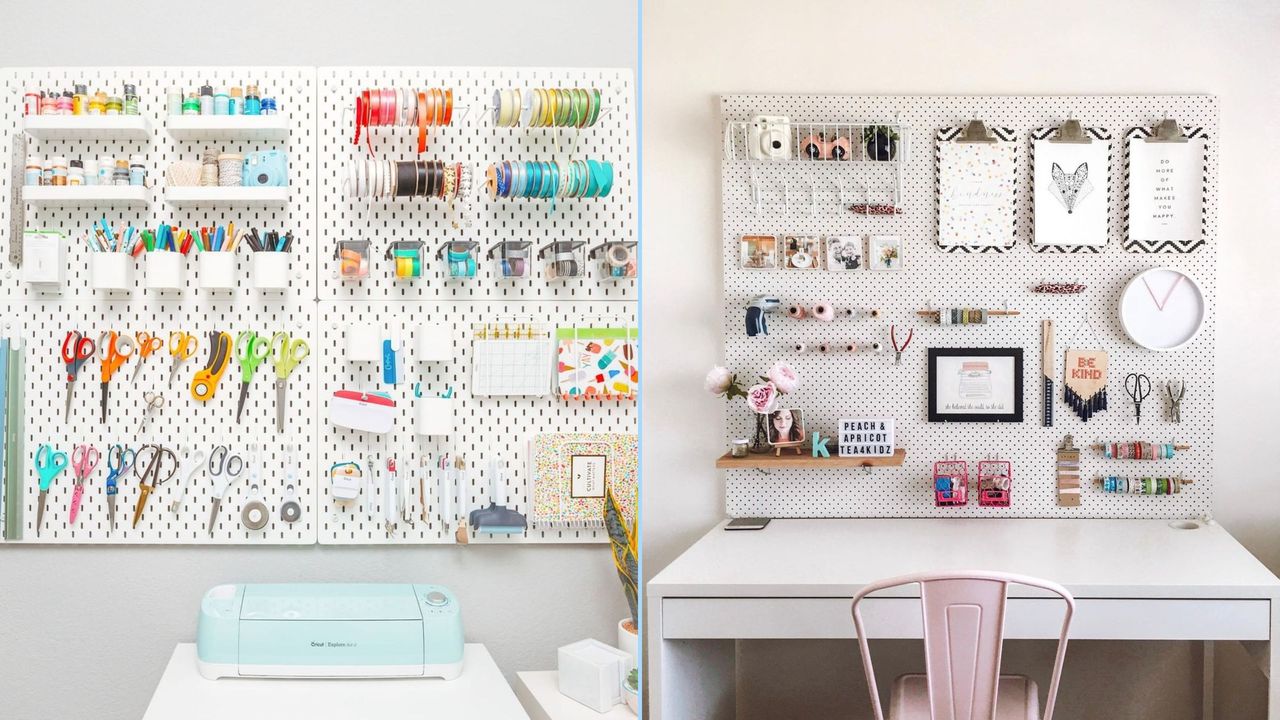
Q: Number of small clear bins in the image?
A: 6